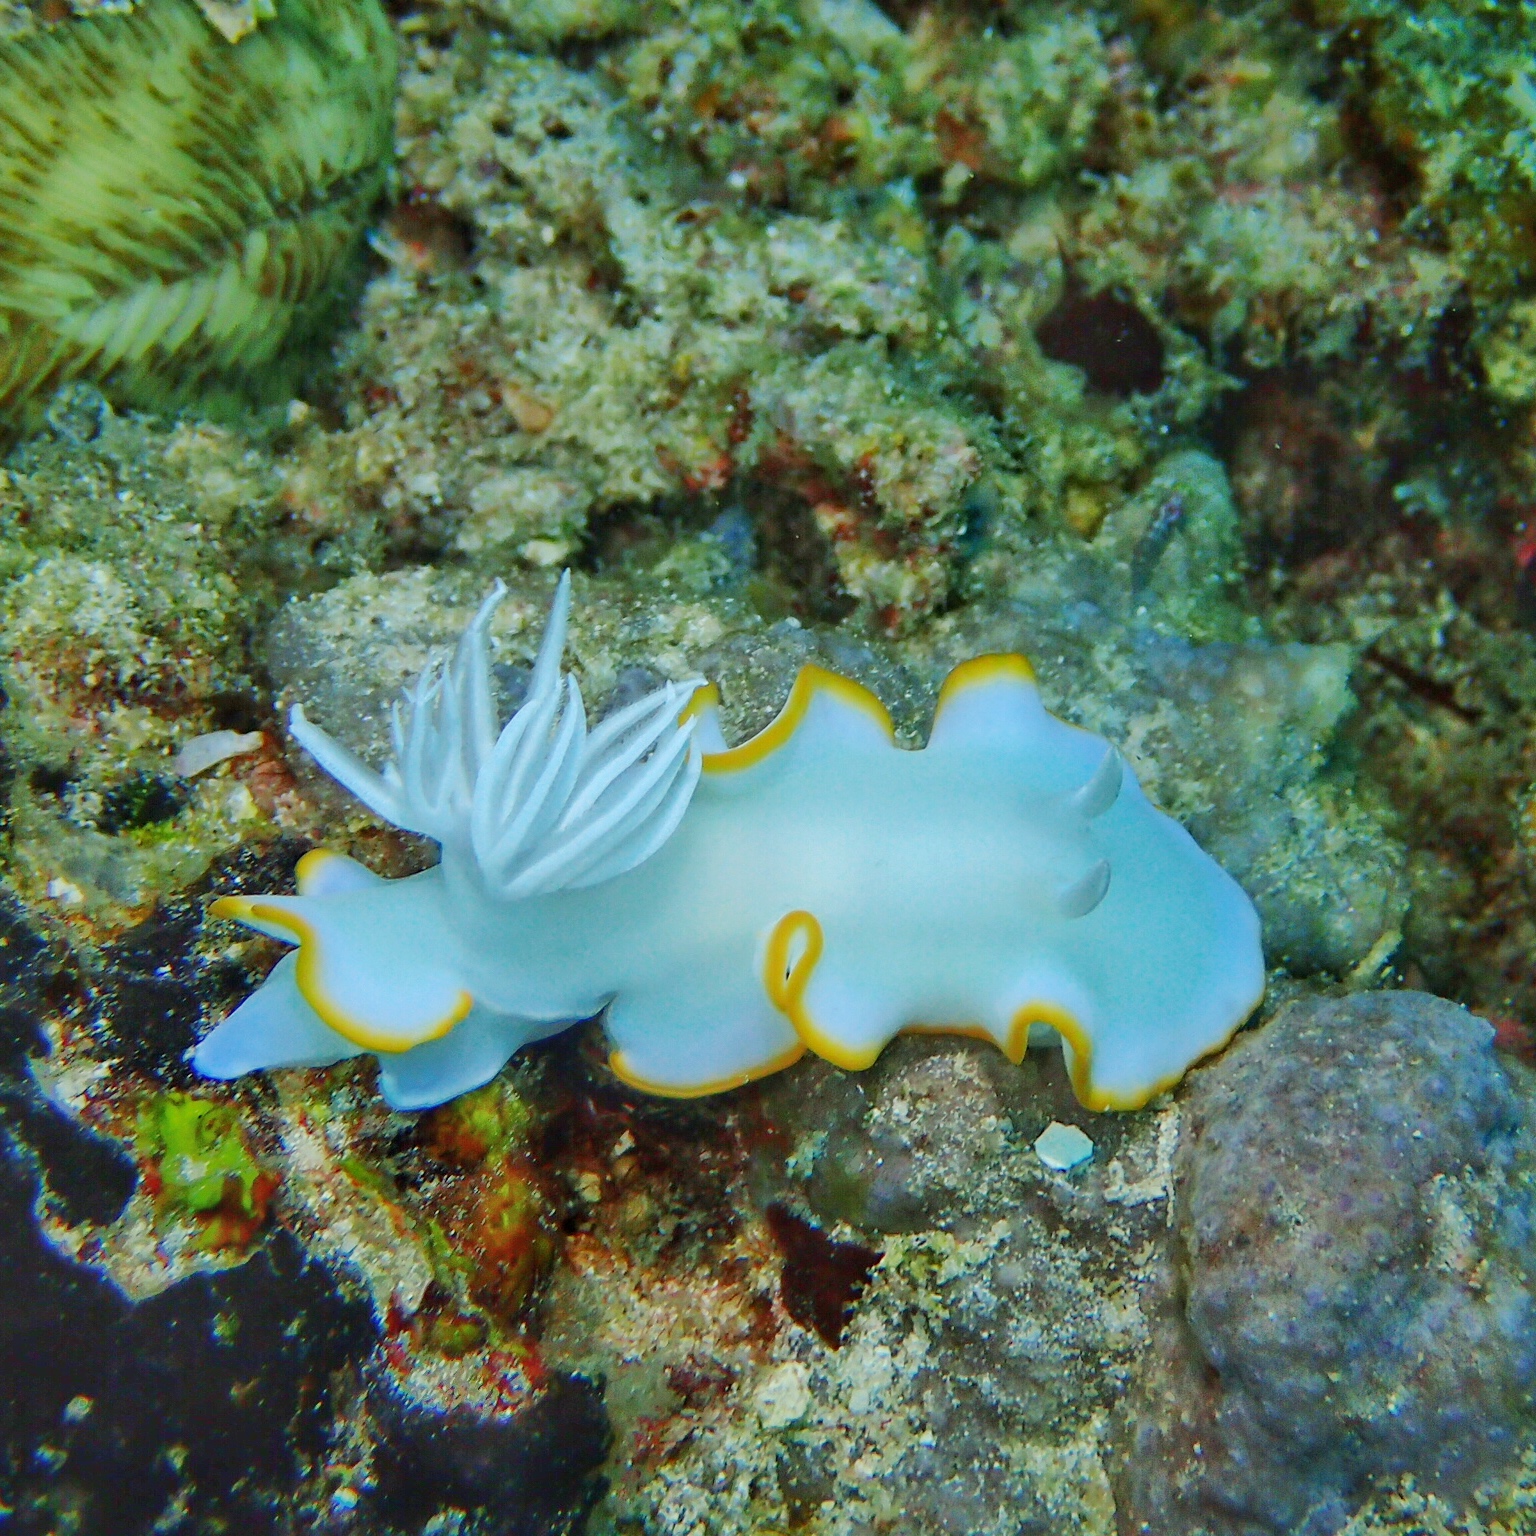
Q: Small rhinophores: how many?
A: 2